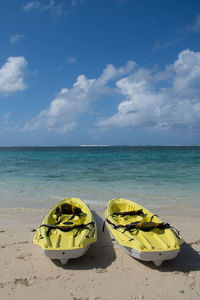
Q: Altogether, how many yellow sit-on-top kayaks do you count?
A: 2